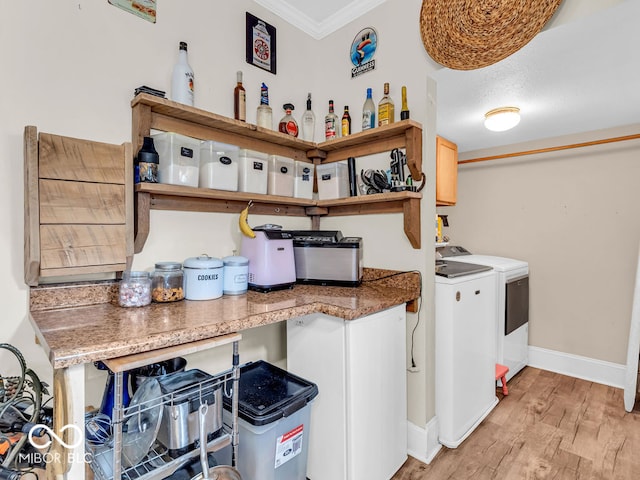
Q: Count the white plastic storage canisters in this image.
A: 6